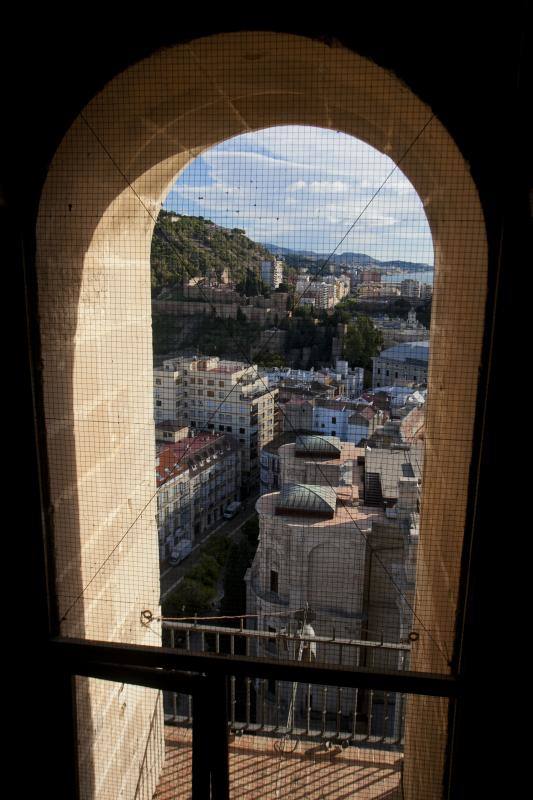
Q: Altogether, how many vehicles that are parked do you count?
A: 2